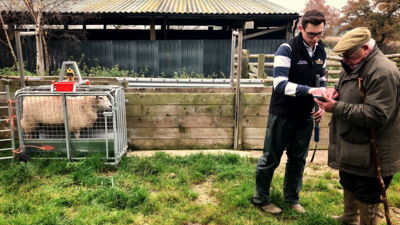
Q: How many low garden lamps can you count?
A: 0